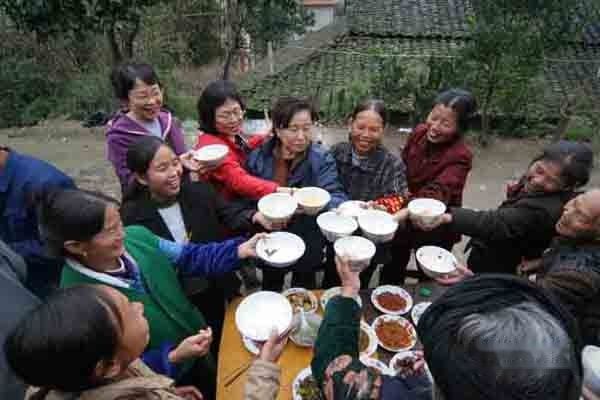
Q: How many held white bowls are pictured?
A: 11